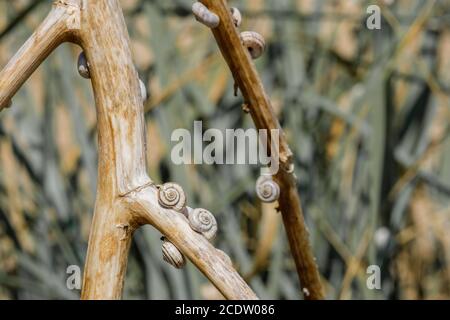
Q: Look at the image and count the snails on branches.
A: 9